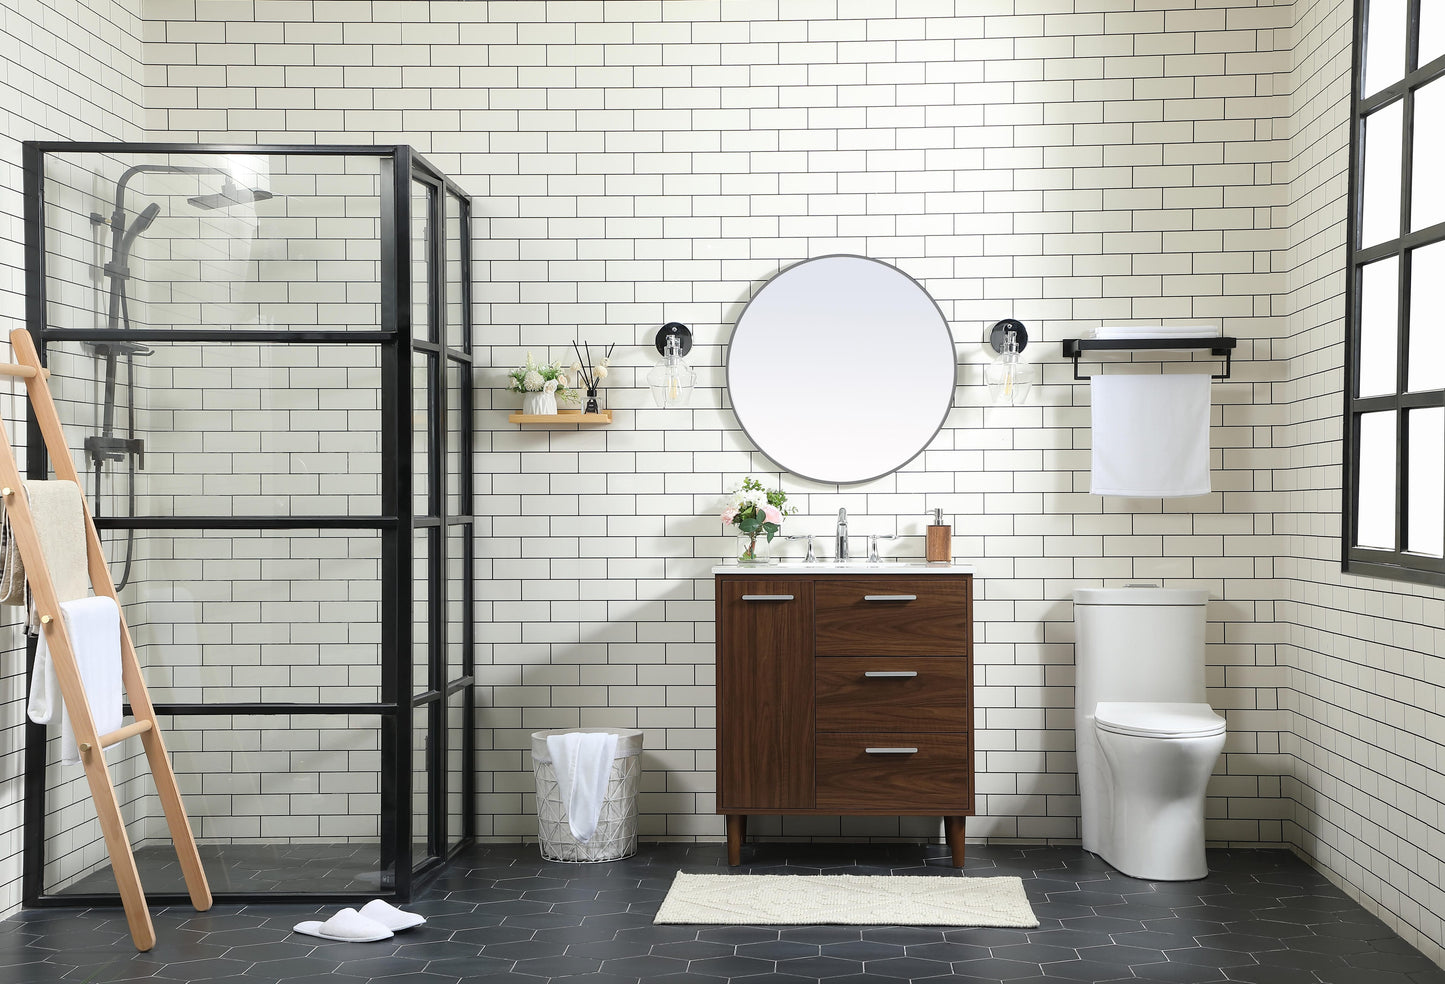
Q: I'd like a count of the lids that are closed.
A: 1